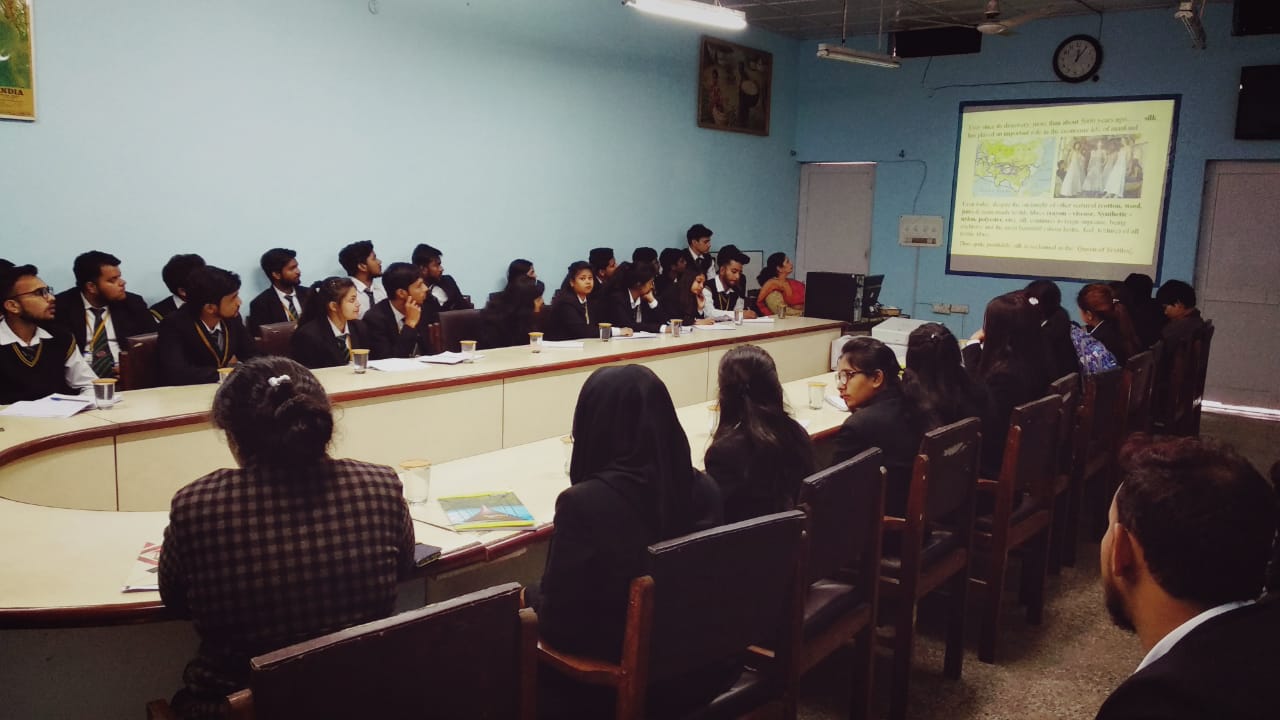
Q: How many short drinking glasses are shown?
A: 13